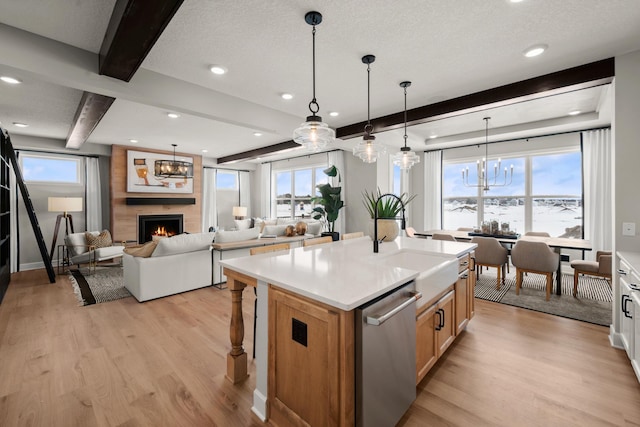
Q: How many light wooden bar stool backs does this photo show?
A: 3